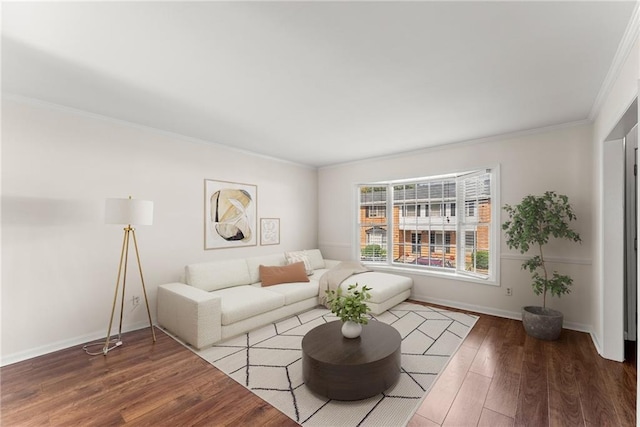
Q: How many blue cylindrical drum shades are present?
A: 0